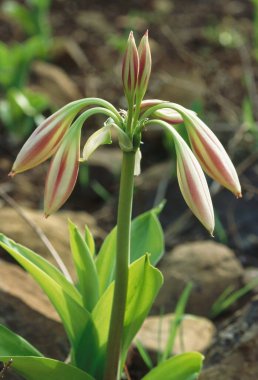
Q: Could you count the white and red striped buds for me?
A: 7